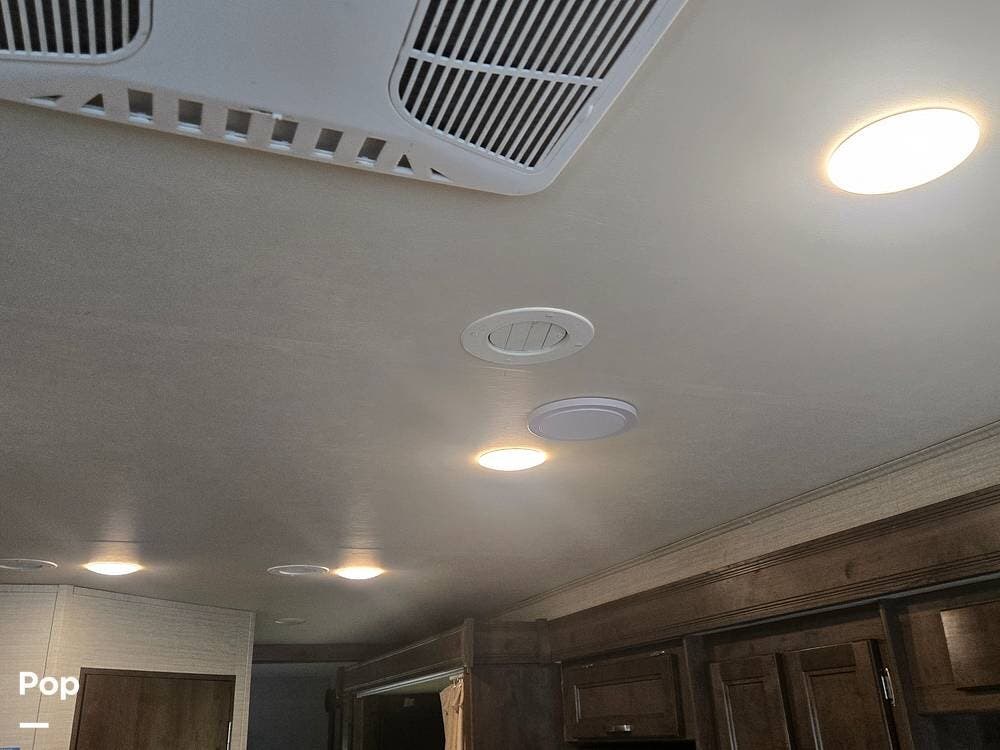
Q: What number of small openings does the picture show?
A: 10